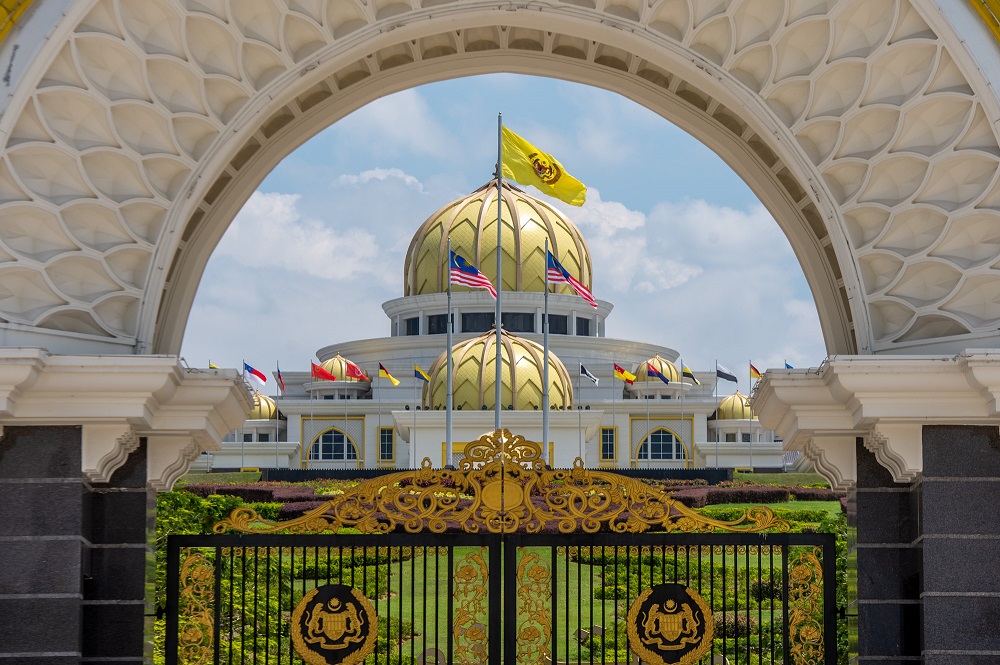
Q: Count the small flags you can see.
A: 14